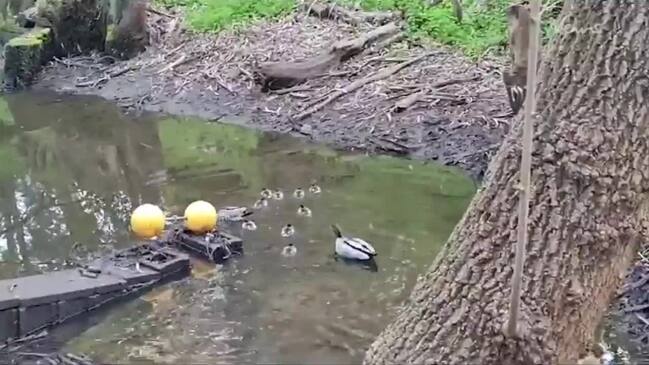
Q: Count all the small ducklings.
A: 9